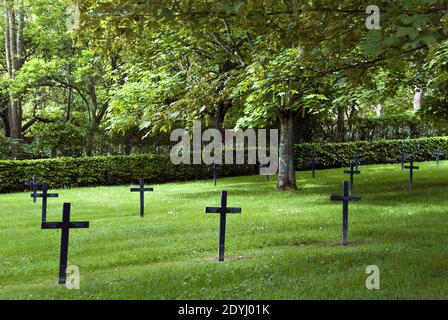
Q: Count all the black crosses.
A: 14